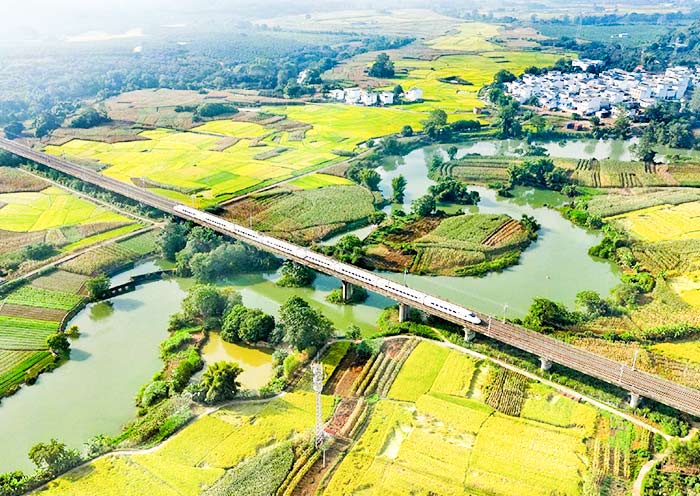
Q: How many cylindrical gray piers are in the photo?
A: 5